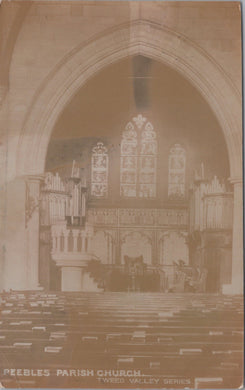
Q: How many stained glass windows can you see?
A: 3